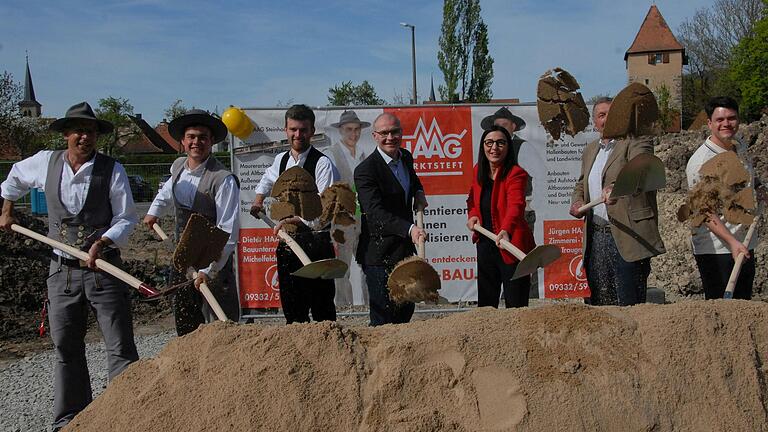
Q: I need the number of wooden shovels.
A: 7